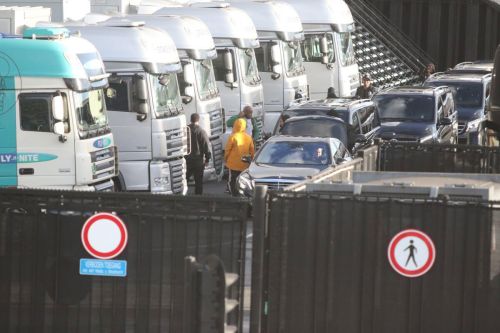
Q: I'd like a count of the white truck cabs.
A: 5